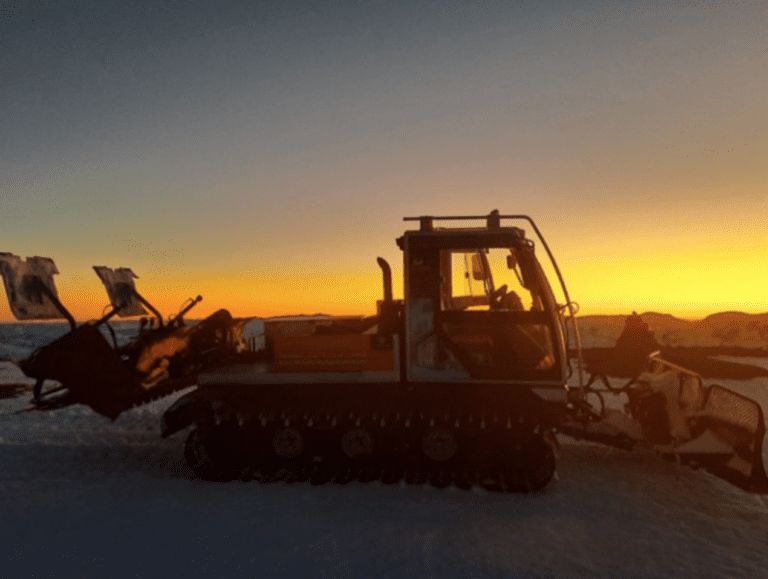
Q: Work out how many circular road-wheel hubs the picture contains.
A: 3